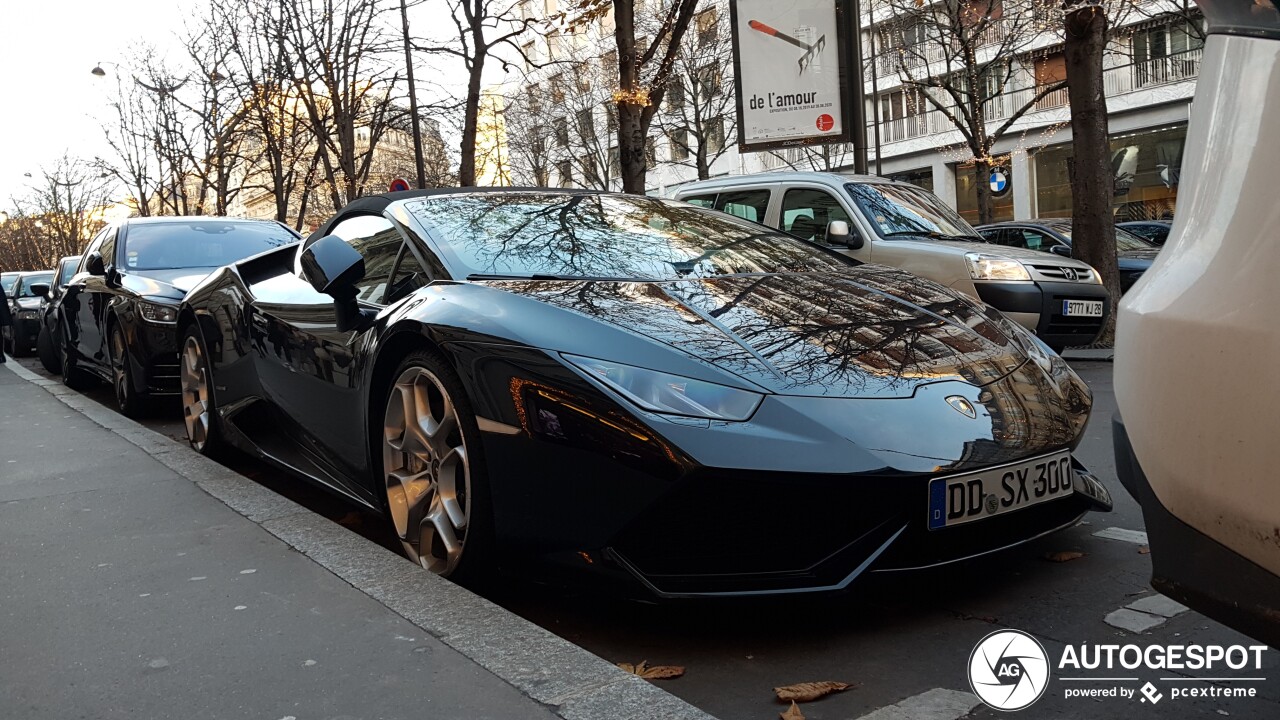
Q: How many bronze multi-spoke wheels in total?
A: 2